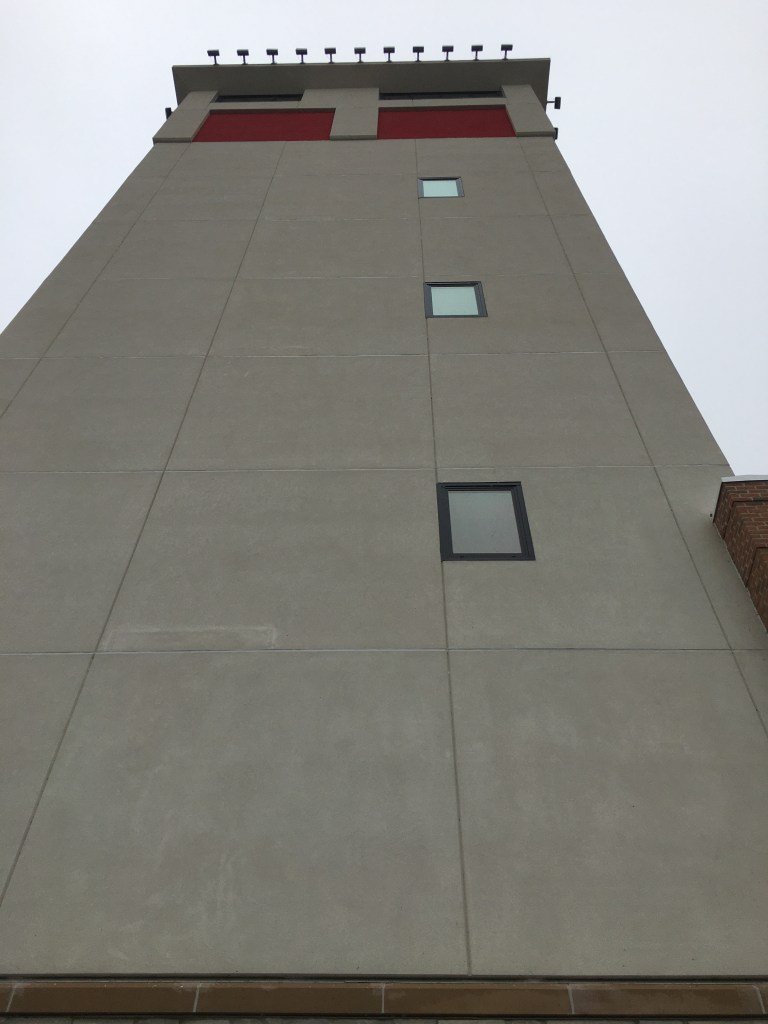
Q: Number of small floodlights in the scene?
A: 14